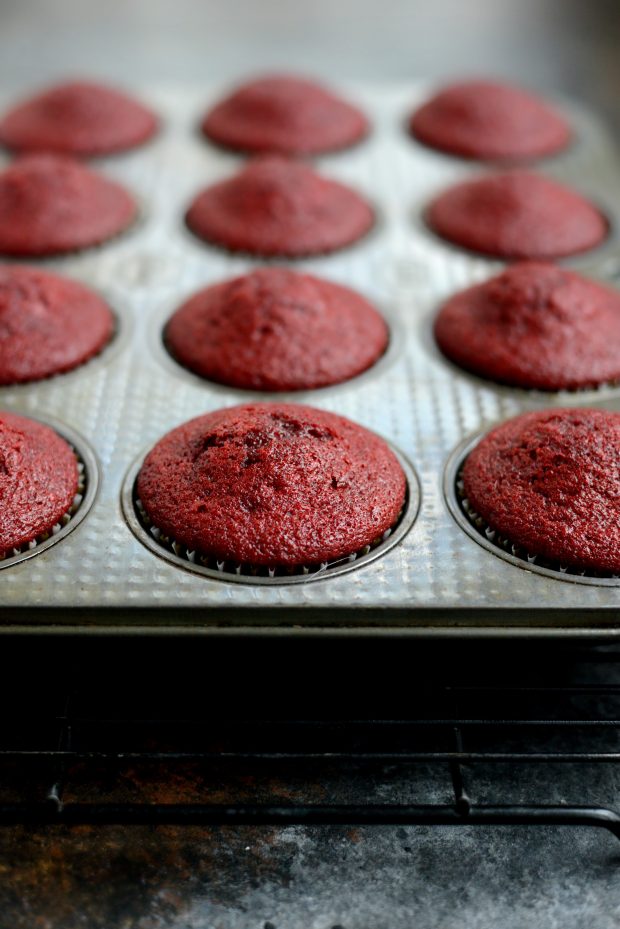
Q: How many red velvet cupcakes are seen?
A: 12